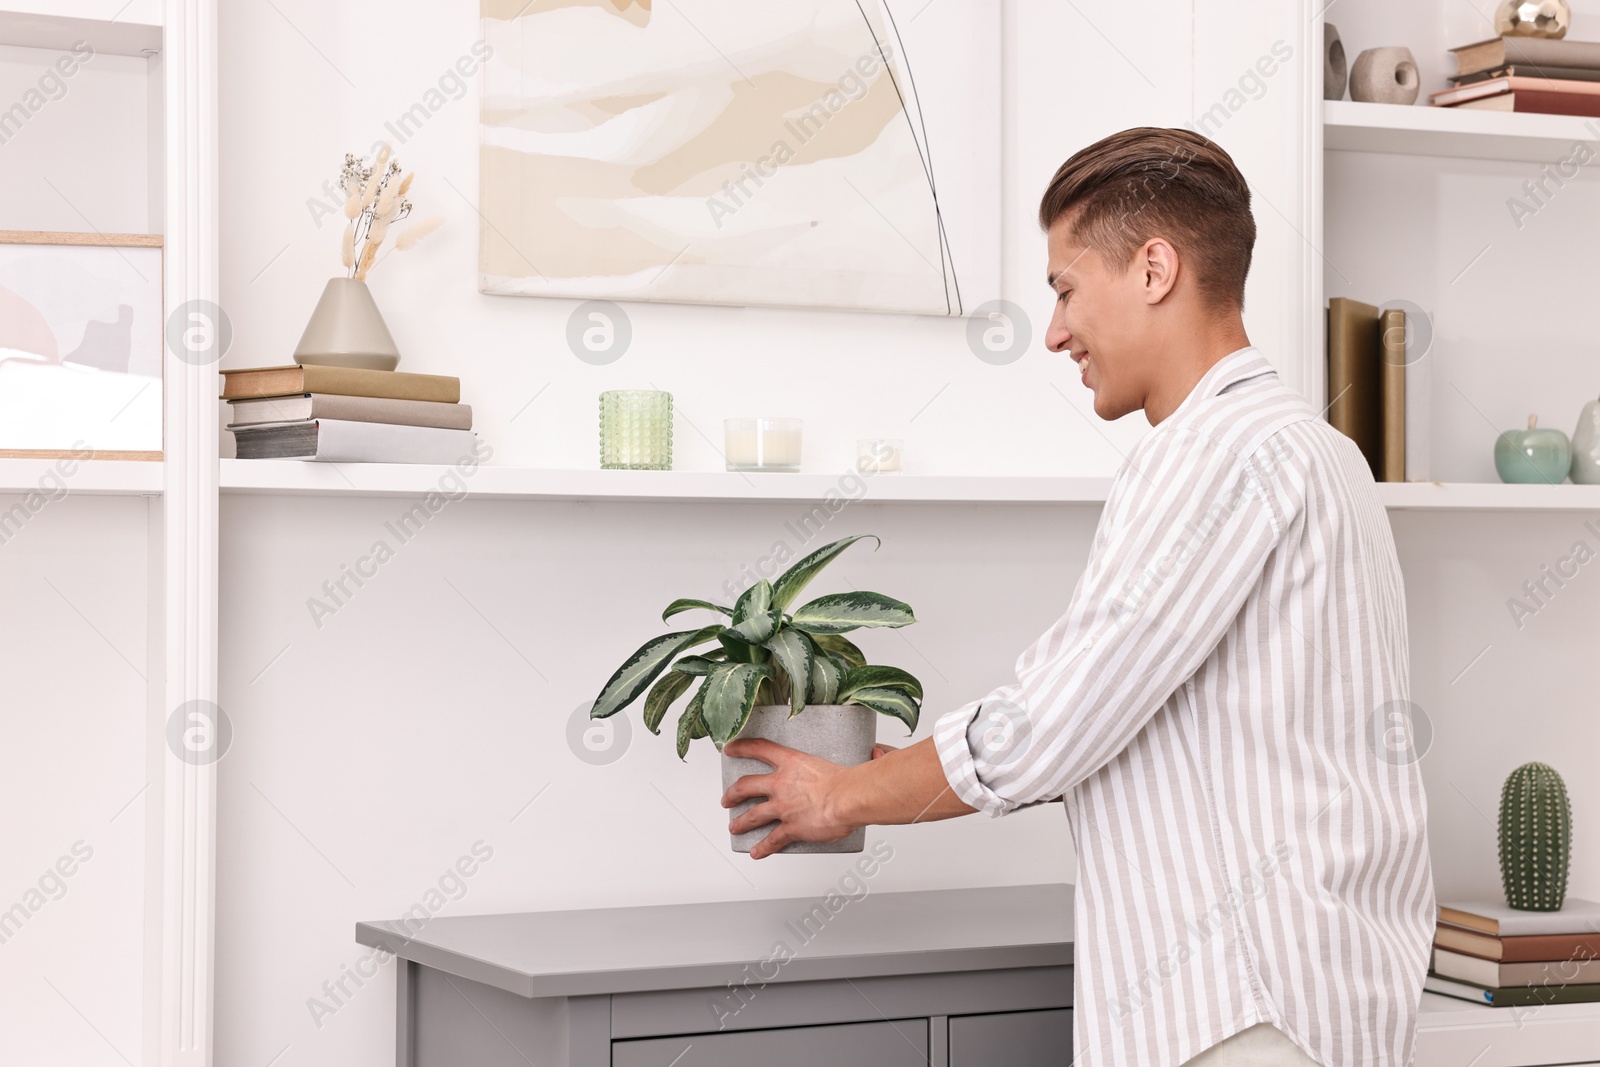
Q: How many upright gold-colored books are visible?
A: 2